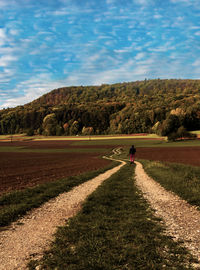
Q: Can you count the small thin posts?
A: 2